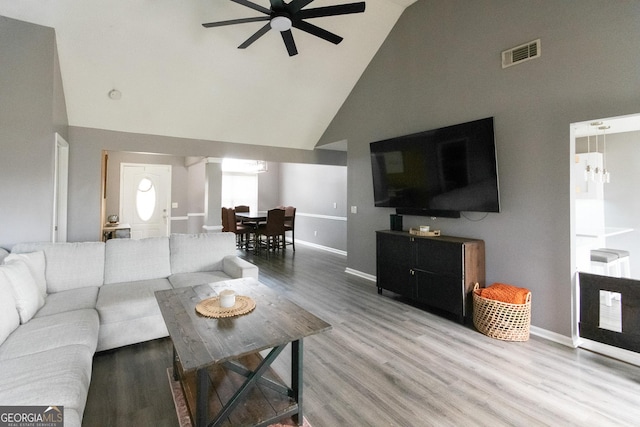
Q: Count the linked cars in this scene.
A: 0